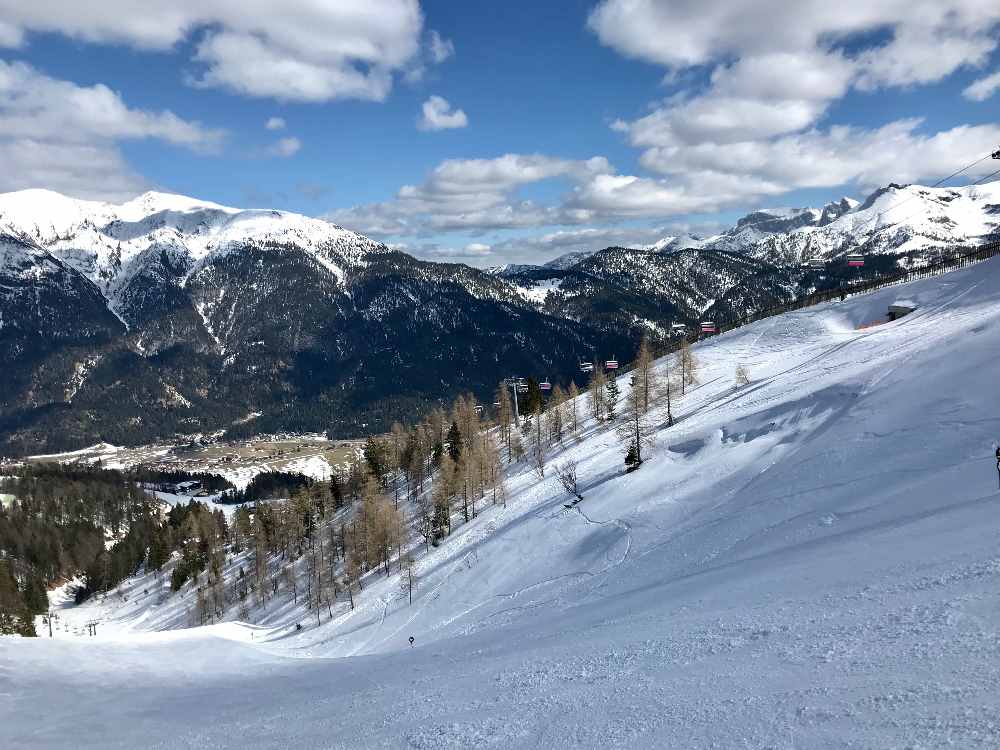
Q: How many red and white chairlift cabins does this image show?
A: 4